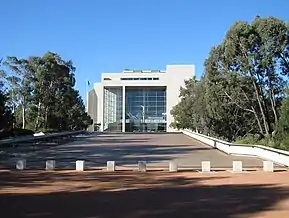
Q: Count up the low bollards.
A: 9